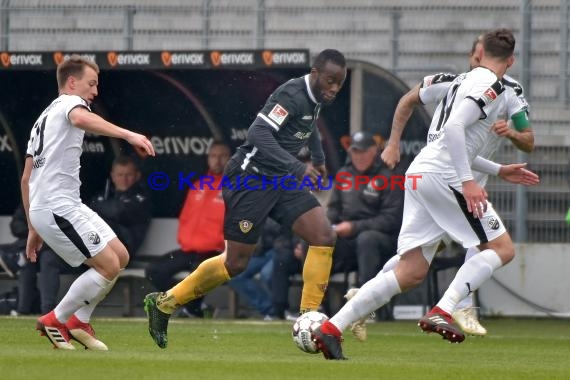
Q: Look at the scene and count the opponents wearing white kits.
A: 3